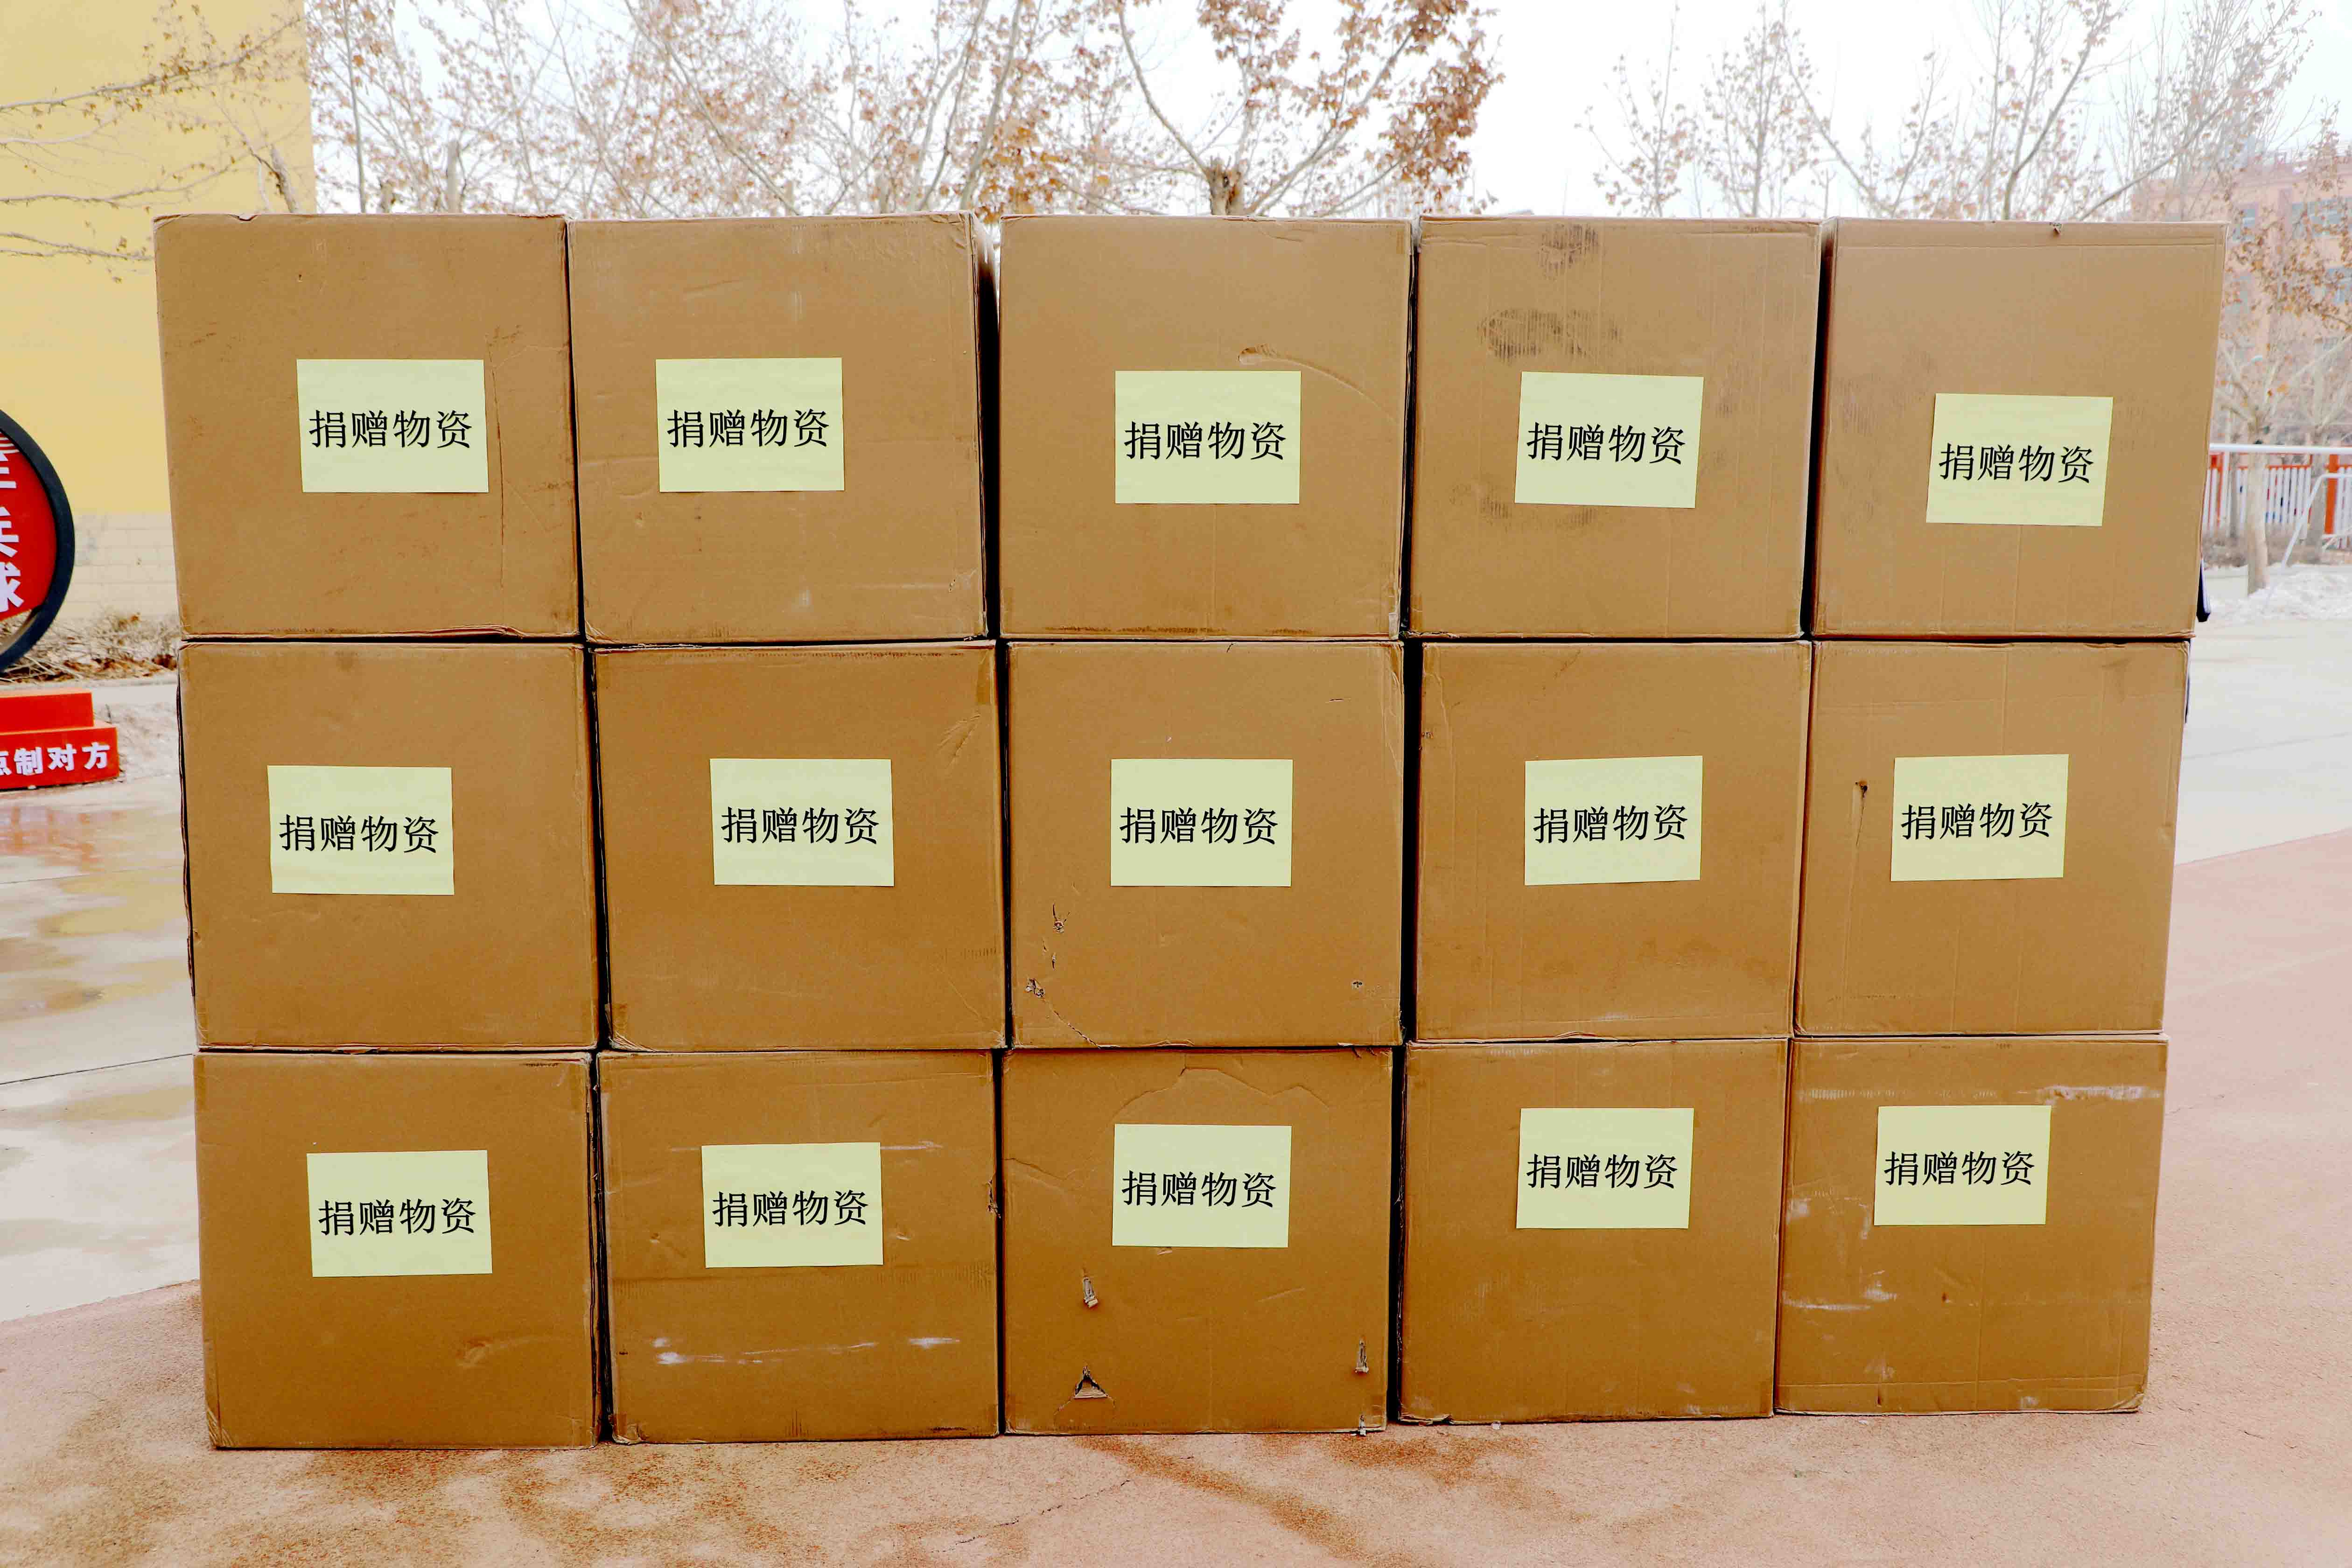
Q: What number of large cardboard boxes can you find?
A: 15